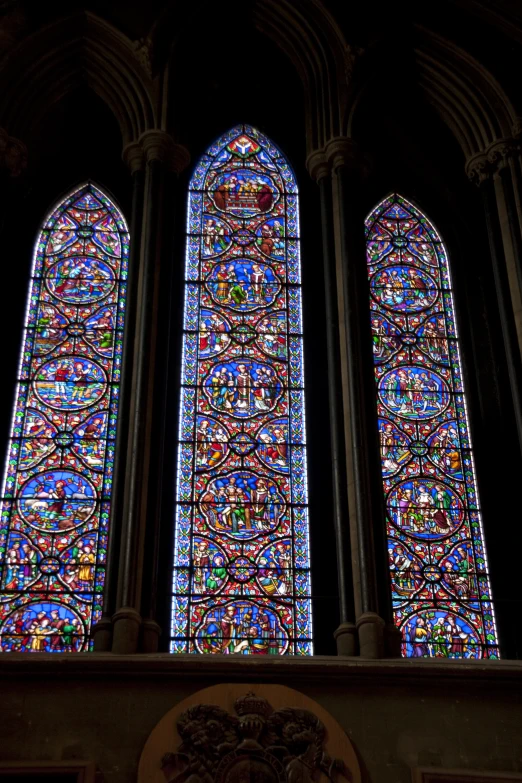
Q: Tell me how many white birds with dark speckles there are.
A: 0